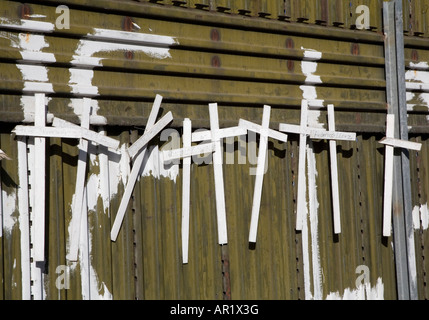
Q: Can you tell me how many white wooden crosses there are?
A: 9